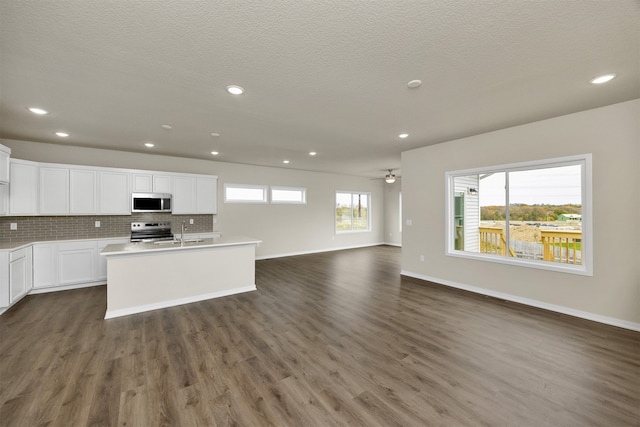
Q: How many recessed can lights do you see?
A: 9